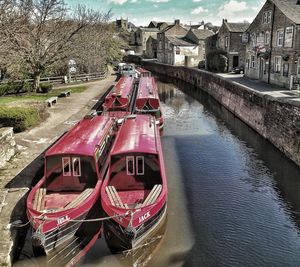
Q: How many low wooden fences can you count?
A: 1